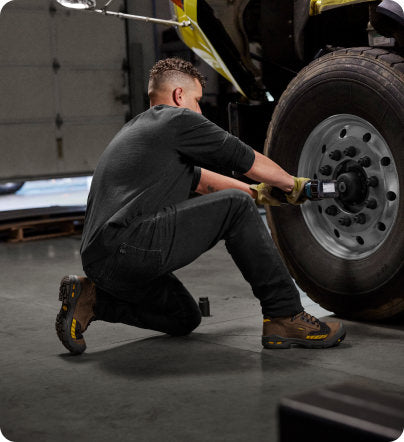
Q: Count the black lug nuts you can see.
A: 9